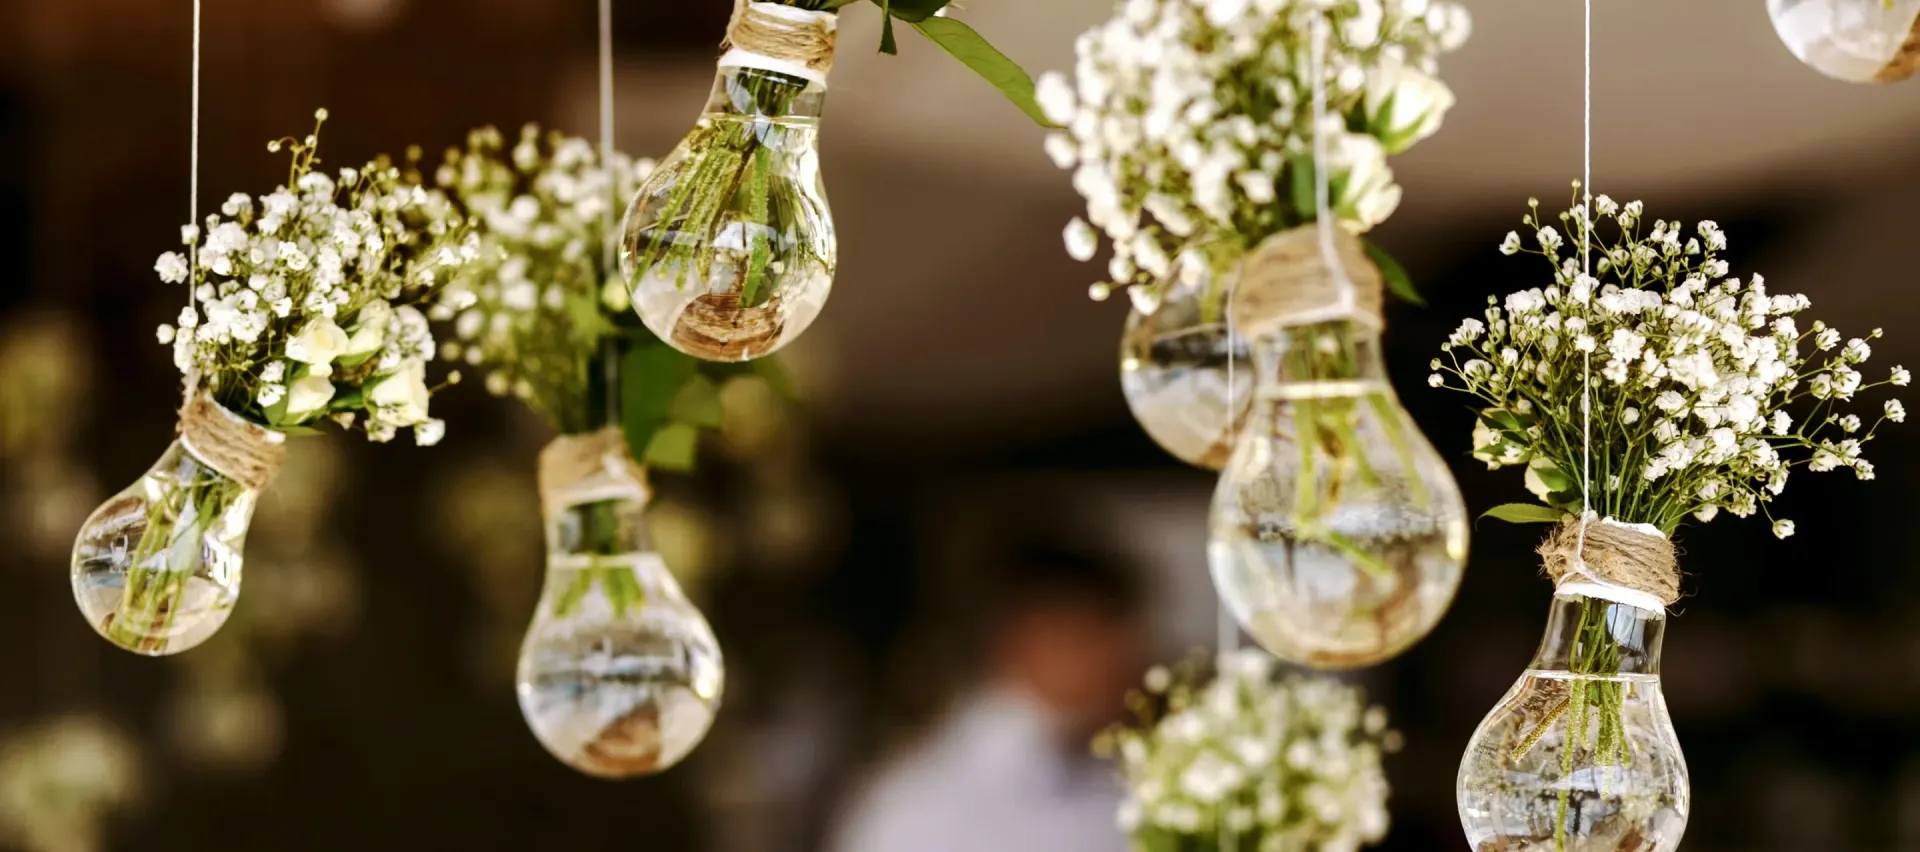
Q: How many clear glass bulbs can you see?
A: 7